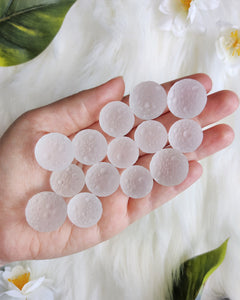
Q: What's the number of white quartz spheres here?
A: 14